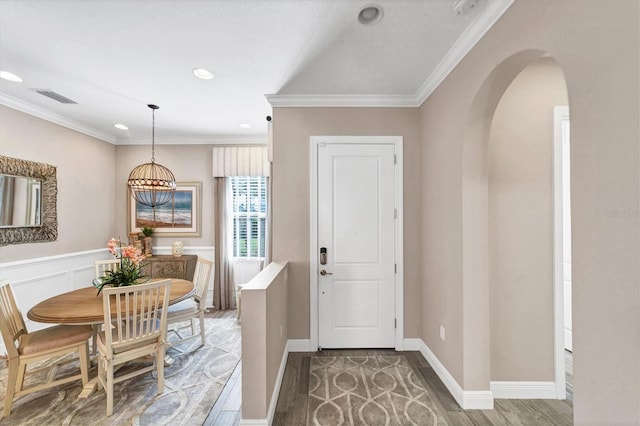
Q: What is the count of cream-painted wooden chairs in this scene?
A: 4